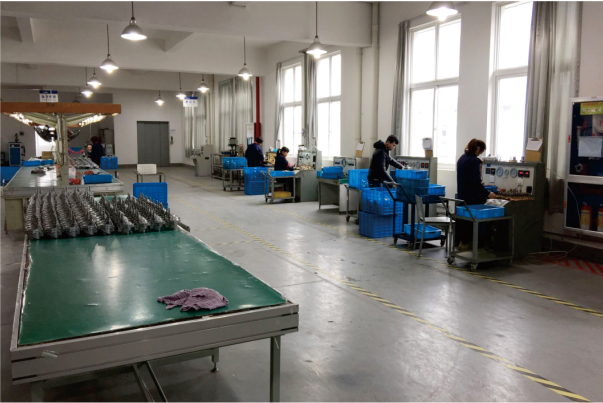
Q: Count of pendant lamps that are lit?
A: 10